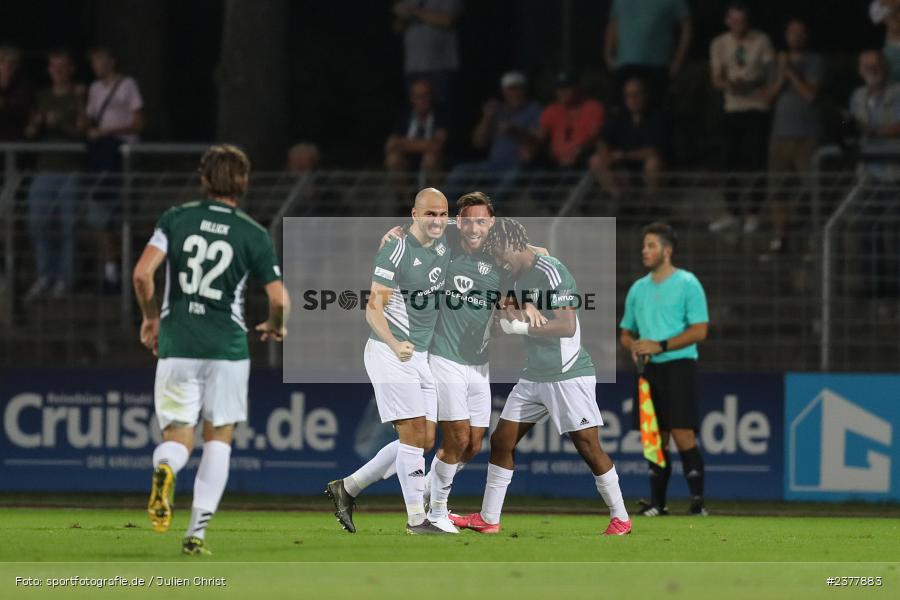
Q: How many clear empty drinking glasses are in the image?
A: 0